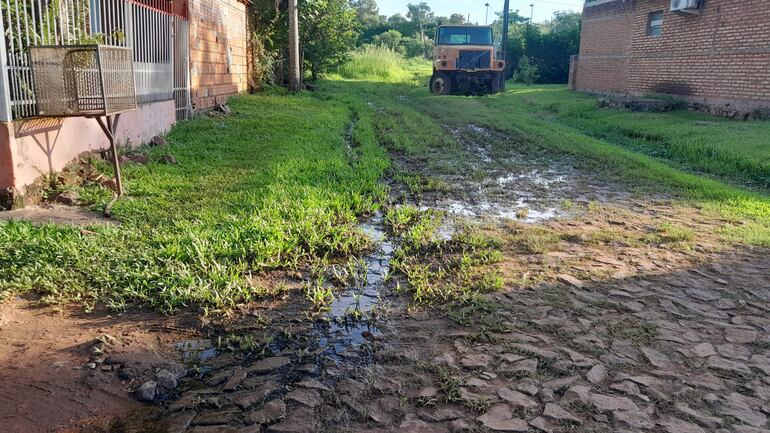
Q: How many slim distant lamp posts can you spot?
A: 2